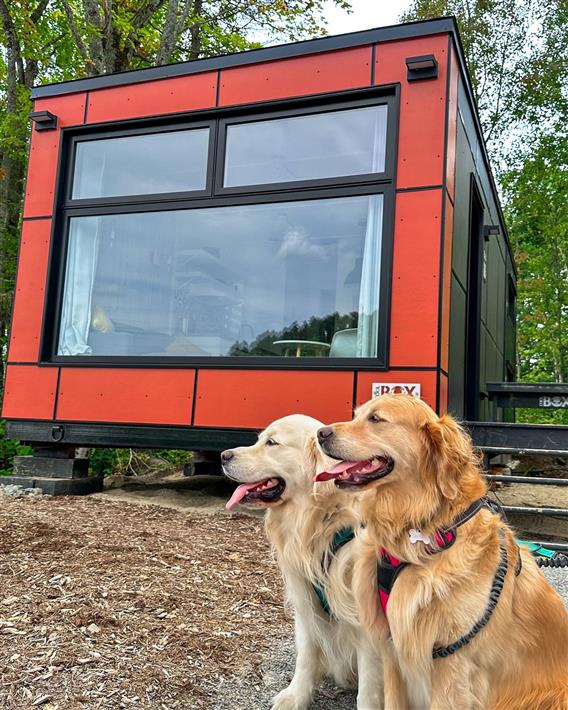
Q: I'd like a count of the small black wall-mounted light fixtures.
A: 3